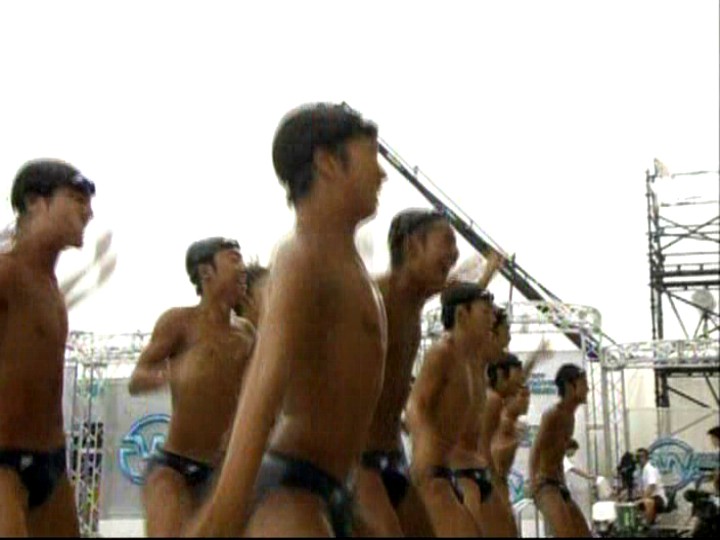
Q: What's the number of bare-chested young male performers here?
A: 10